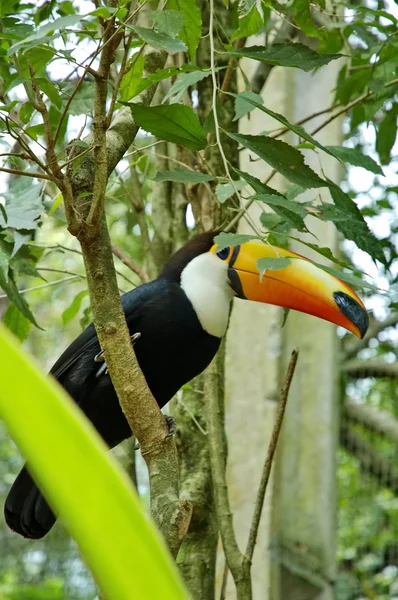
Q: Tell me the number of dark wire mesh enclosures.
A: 1